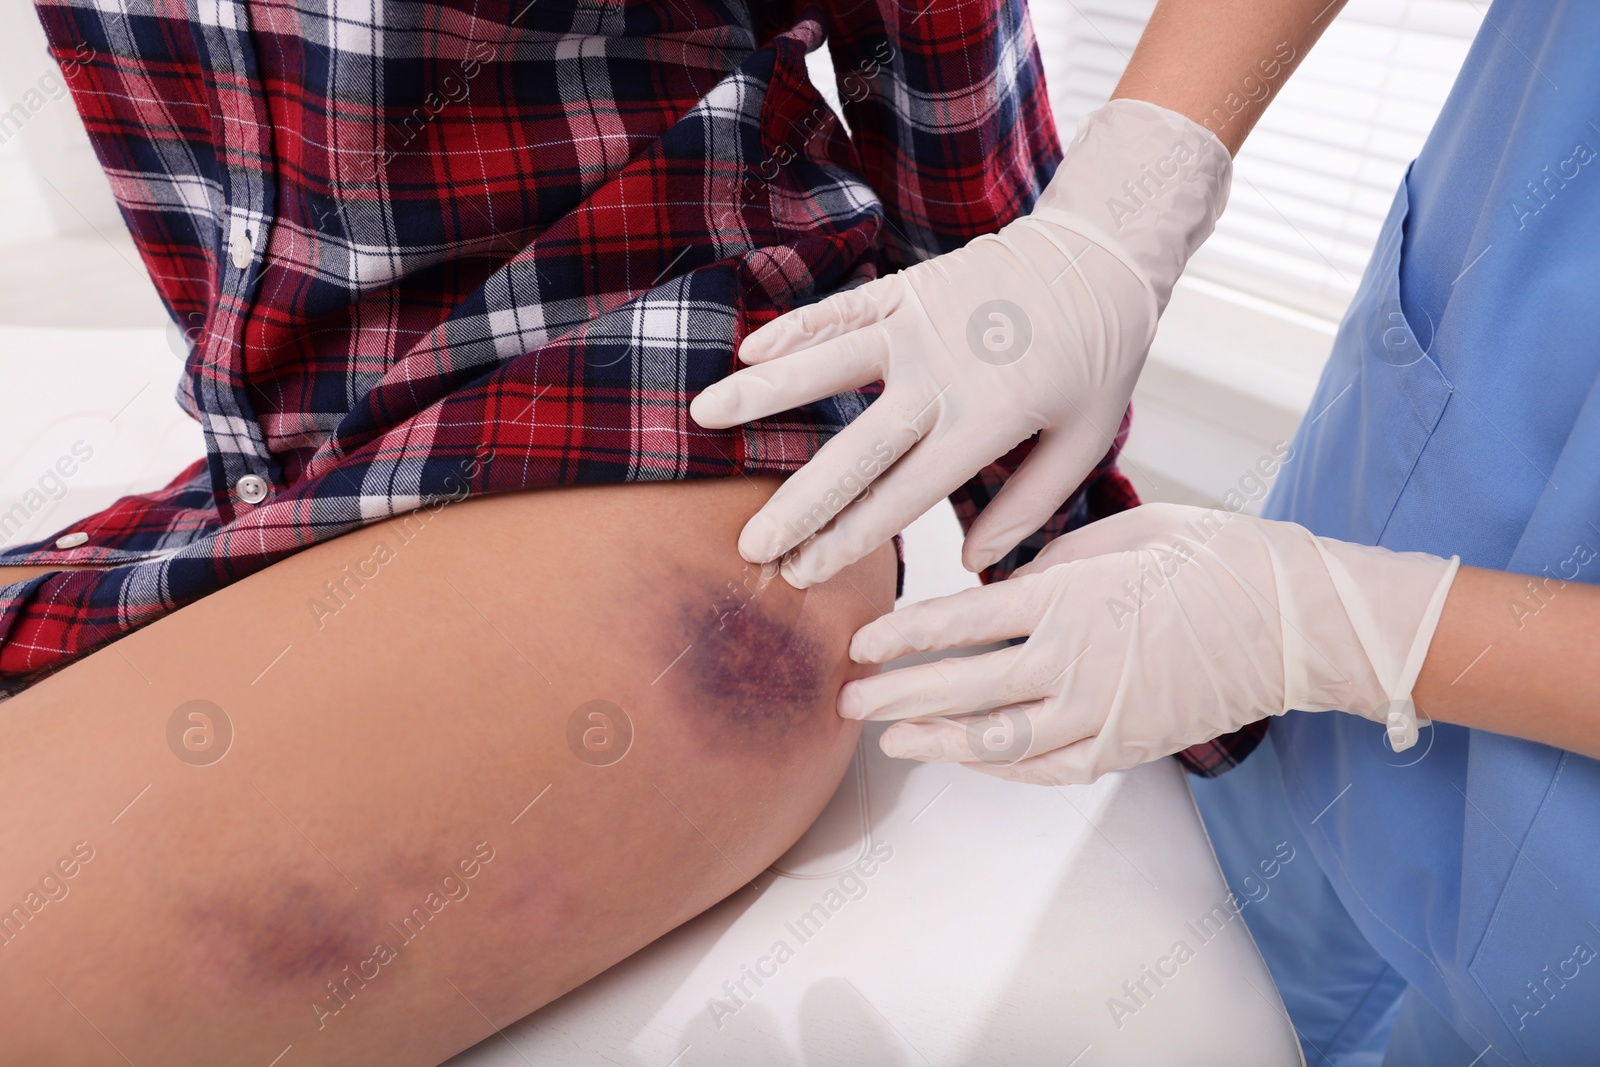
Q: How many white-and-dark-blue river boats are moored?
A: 0